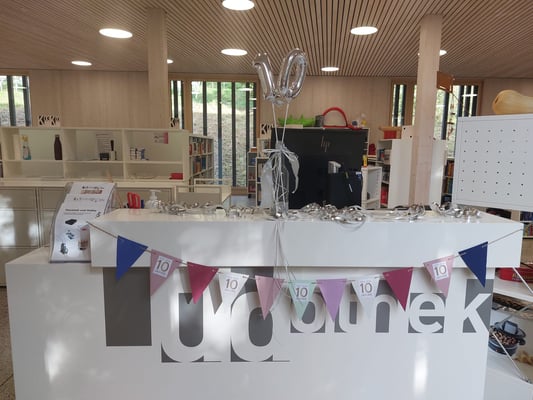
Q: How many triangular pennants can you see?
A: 11